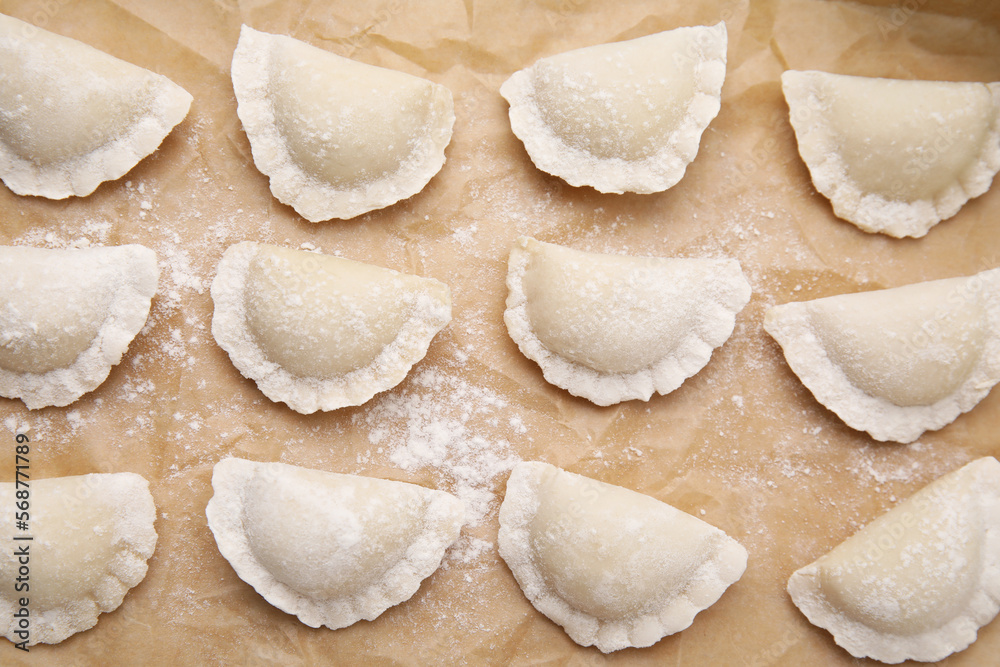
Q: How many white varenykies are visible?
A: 12